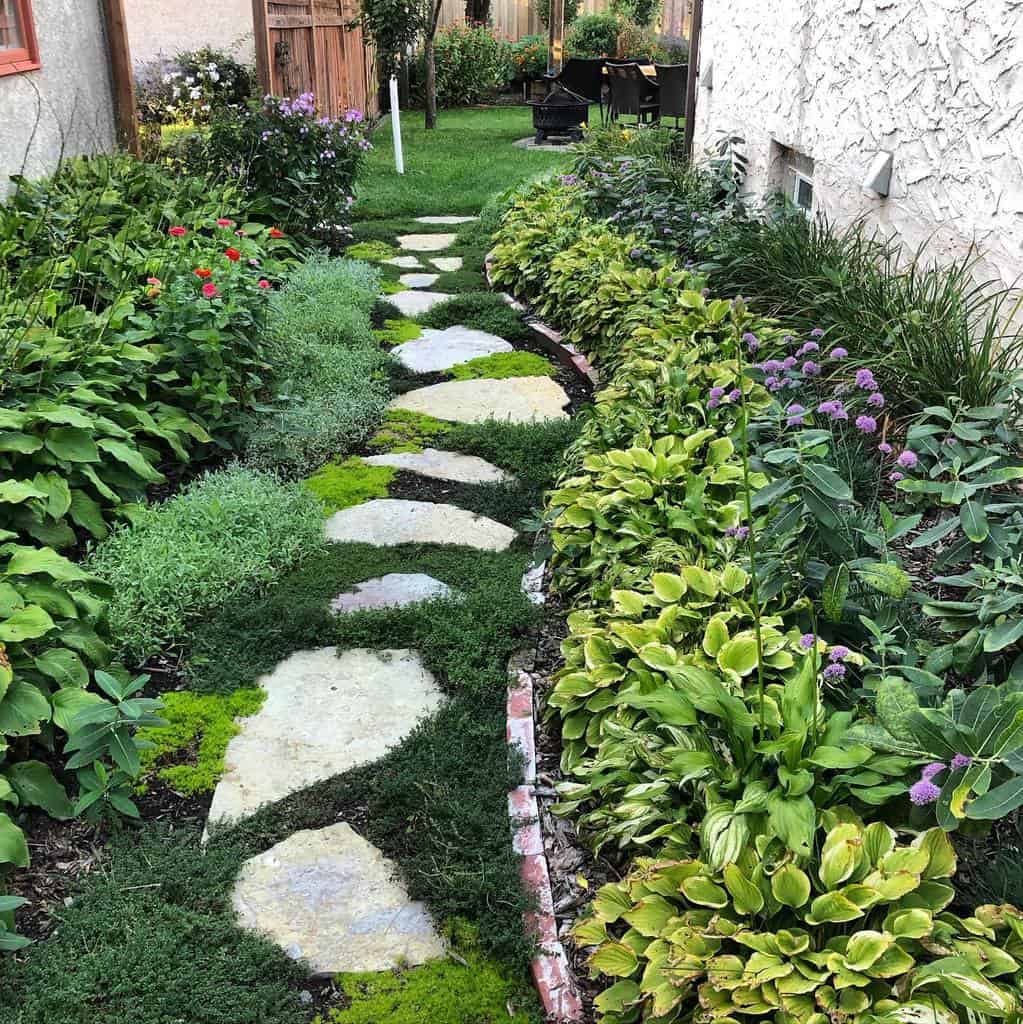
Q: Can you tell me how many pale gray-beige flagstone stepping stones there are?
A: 13